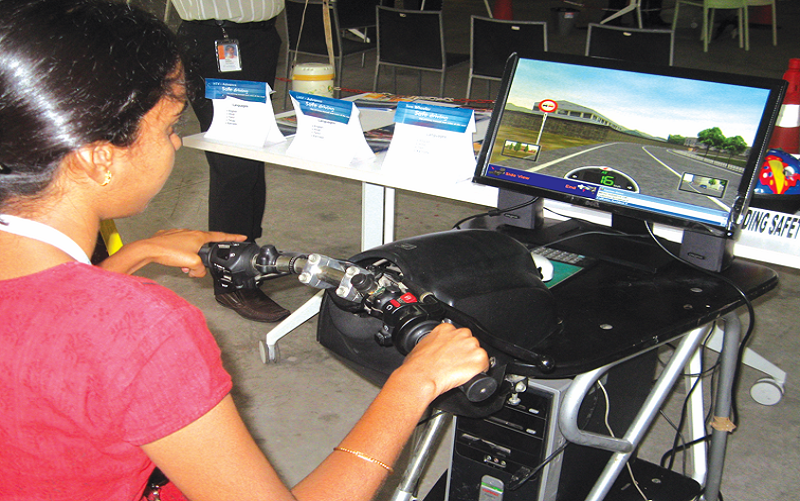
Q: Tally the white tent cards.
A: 3